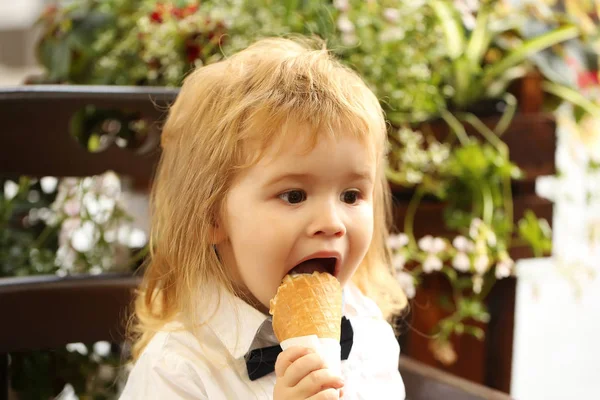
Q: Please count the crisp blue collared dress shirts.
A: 0